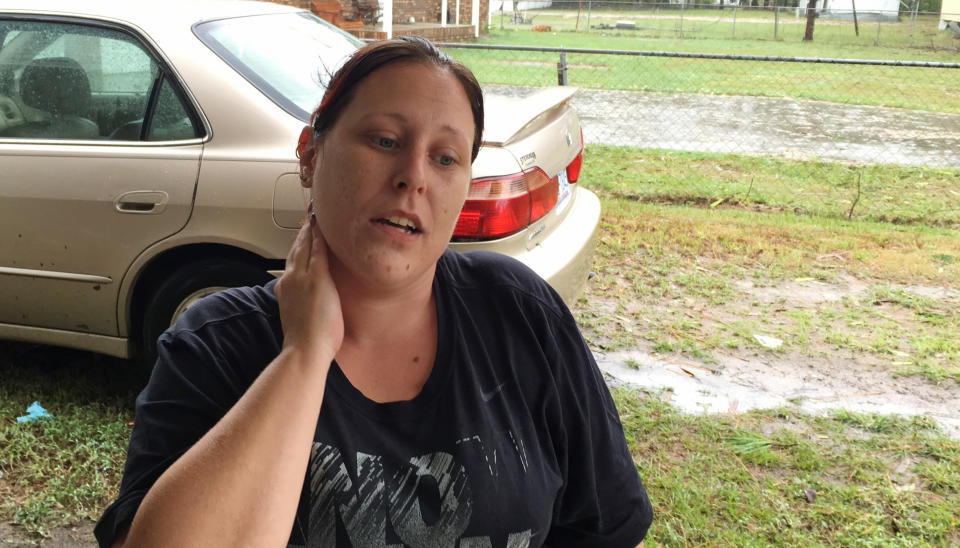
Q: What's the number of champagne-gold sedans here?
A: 1